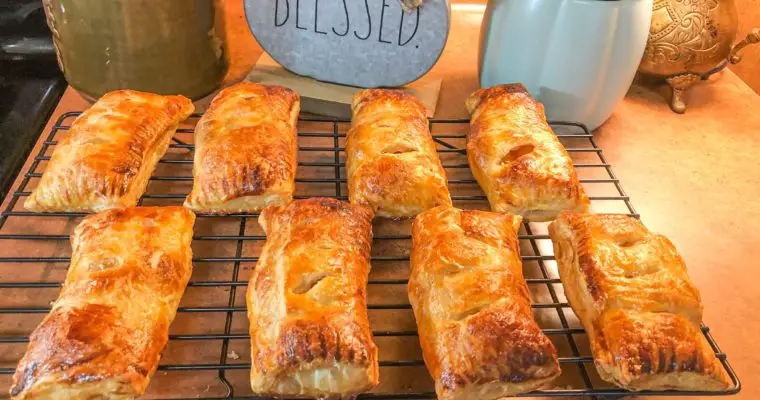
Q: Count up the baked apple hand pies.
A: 8